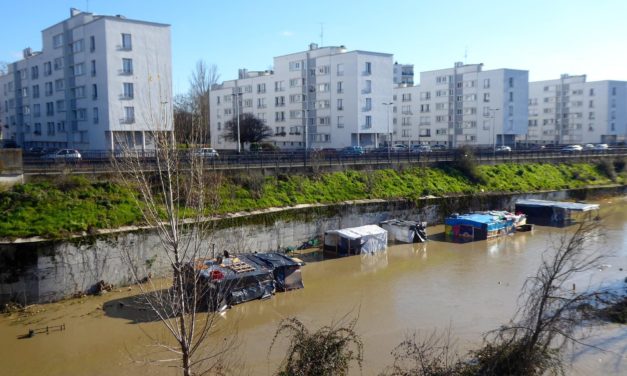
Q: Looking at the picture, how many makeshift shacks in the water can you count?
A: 5